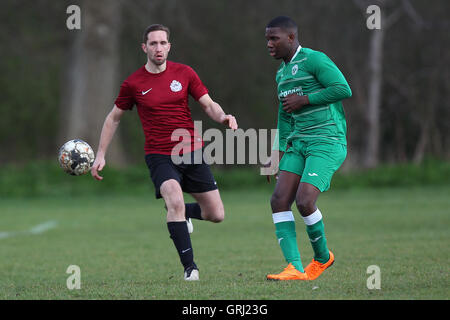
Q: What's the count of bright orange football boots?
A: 2